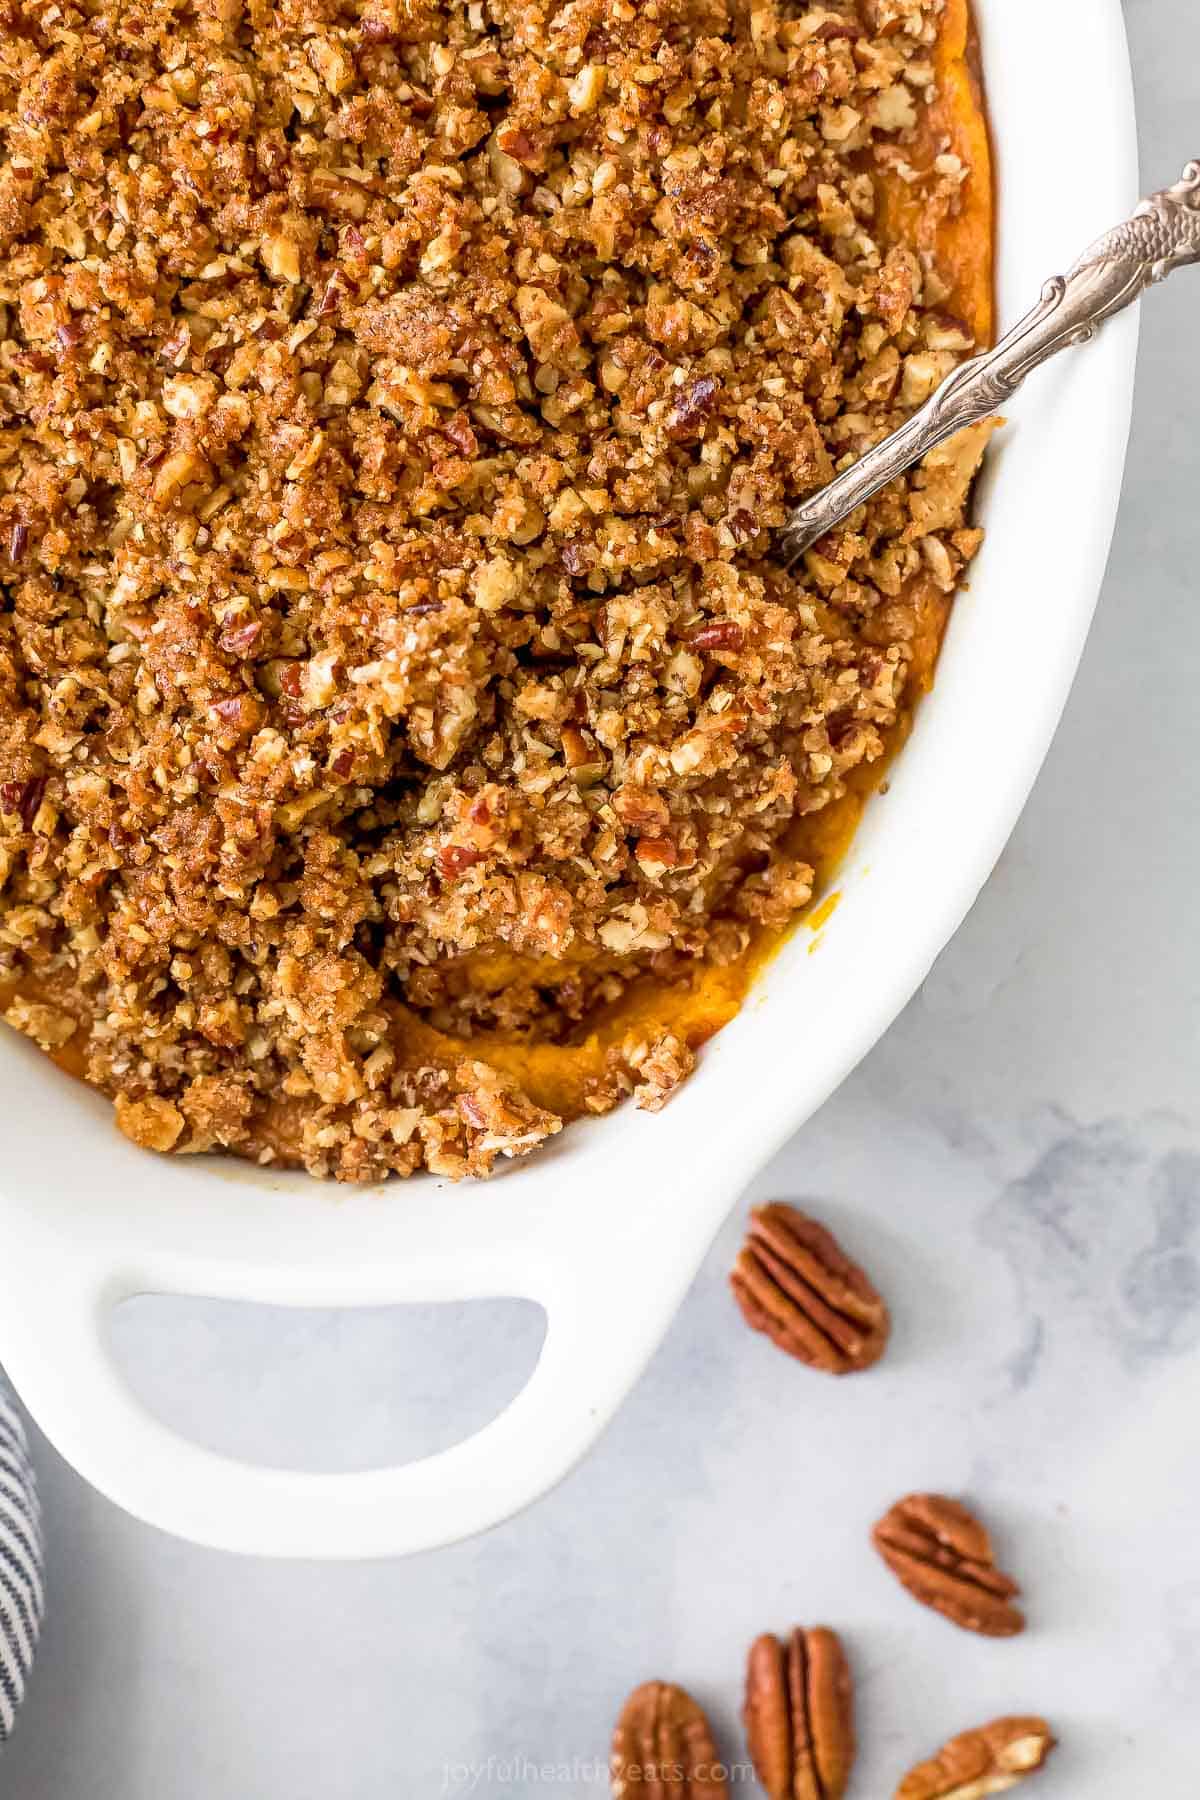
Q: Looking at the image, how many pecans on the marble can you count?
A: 5